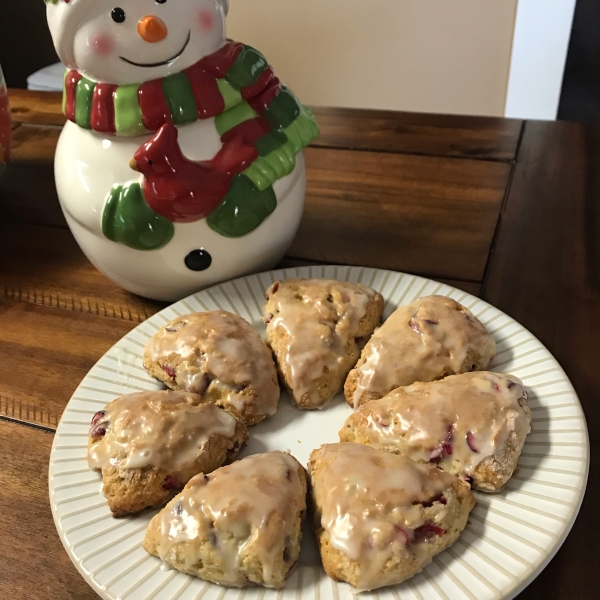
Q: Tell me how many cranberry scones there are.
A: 7